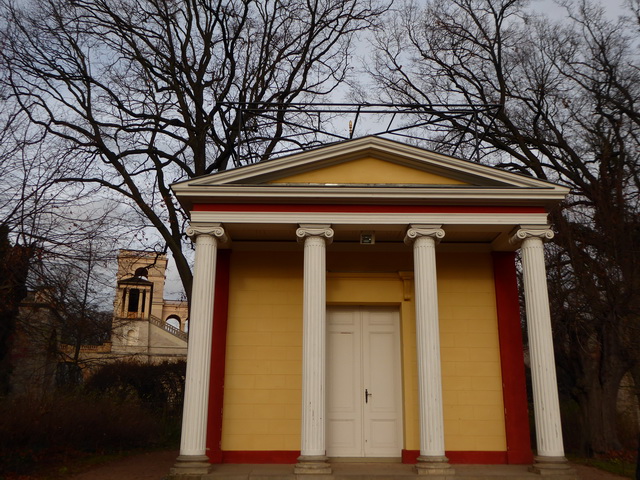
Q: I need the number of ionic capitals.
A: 4